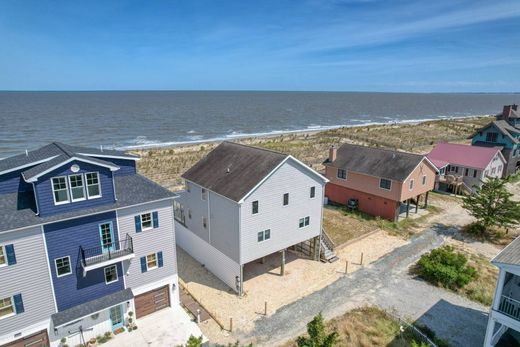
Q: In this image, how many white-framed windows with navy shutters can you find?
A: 4